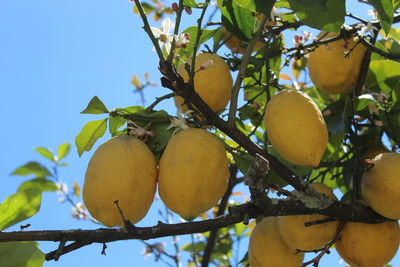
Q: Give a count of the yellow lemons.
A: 10